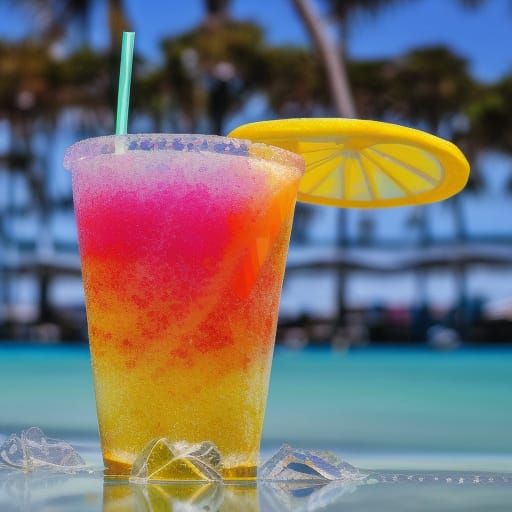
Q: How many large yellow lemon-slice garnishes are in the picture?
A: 1